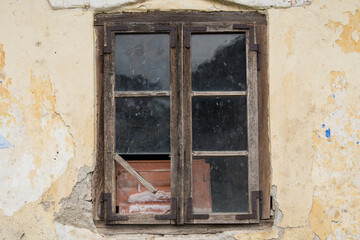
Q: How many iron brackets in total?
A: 8